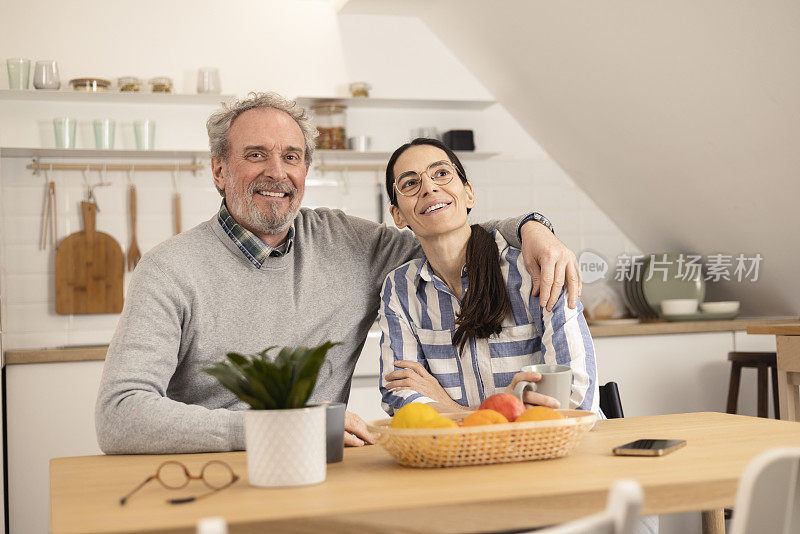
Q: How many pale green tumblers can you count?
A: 4